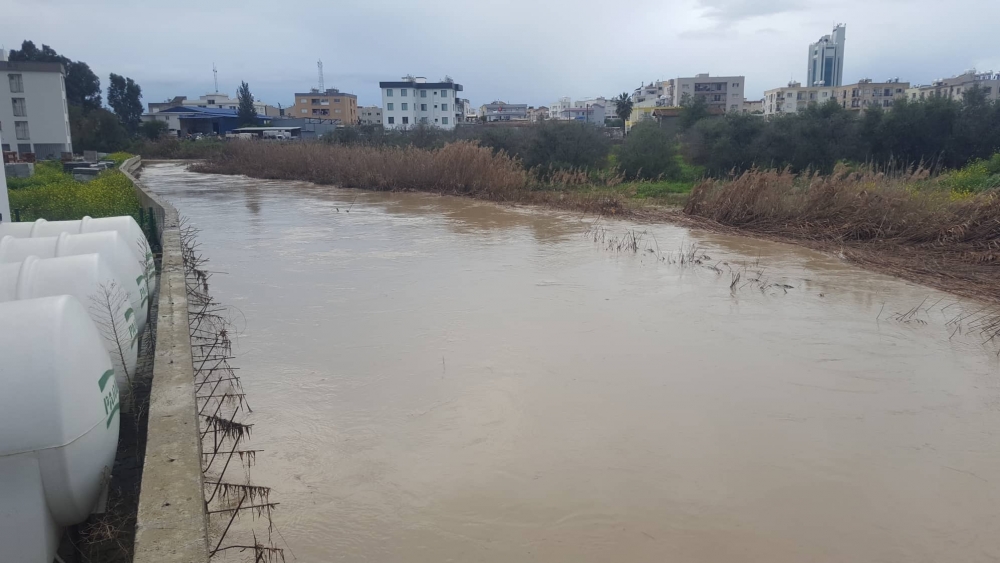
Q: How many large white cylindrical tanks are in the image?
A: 4